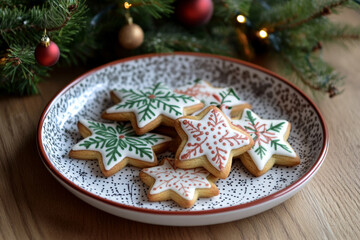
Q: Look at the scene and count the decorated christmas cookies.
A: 6